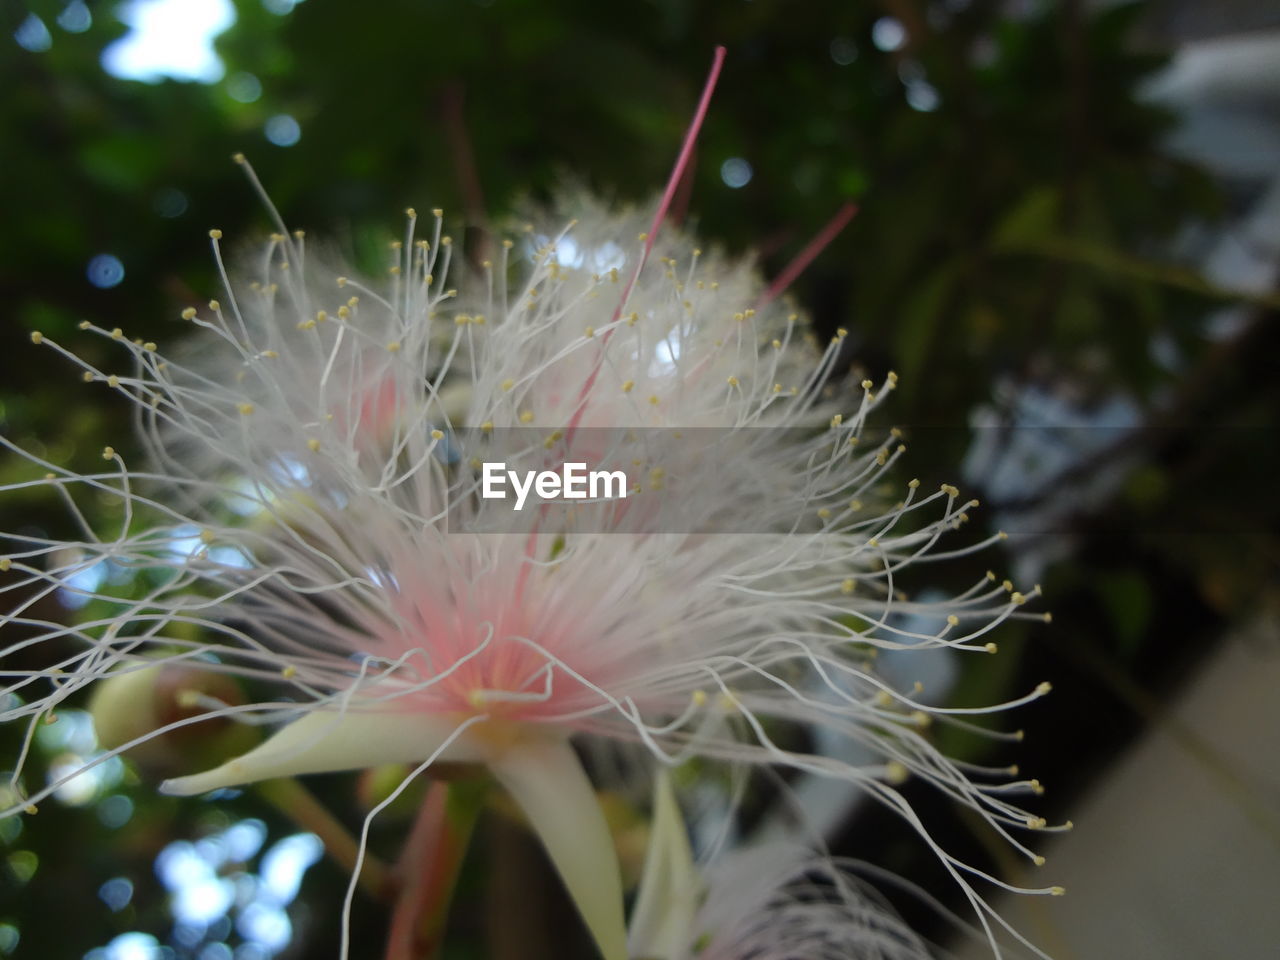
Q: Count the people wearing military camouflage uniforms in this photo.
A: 0